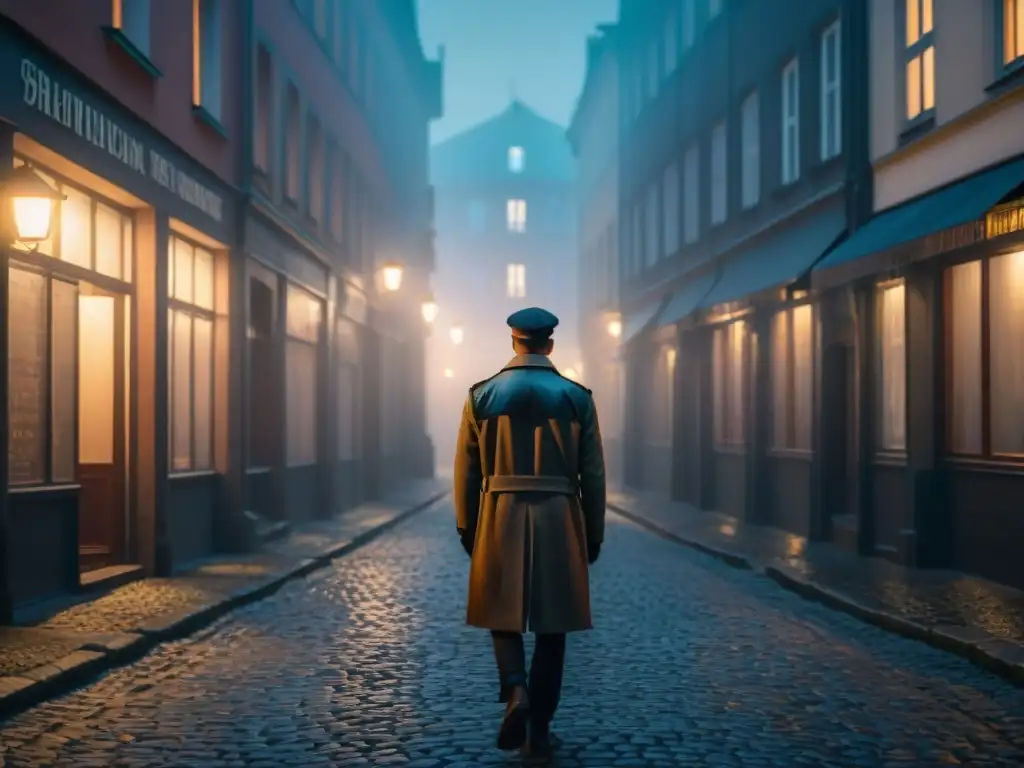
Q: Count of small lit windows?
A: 3